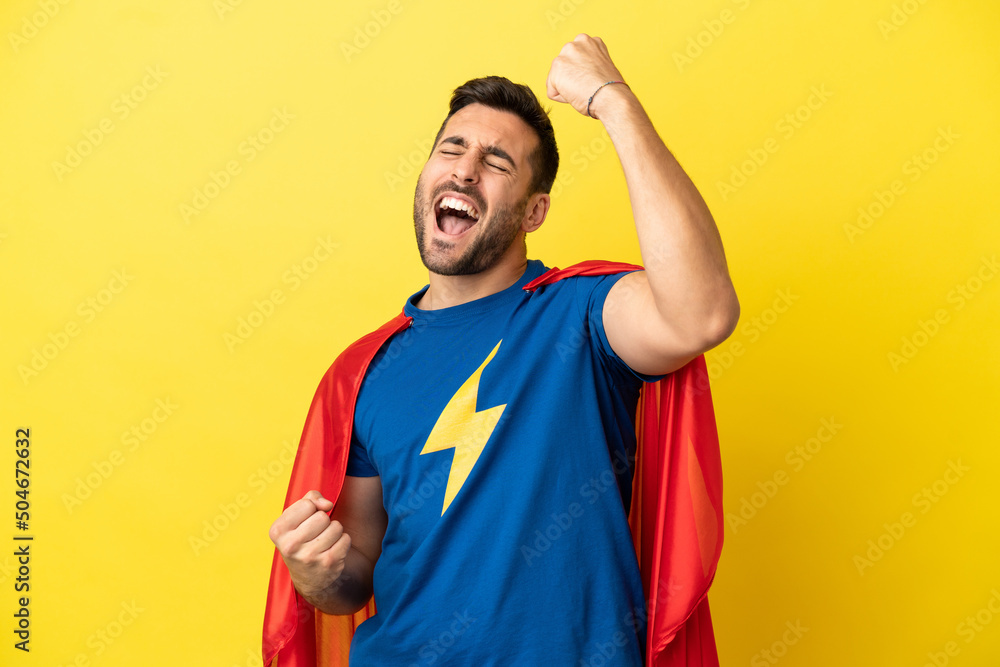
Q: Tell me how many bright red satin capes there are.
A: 1